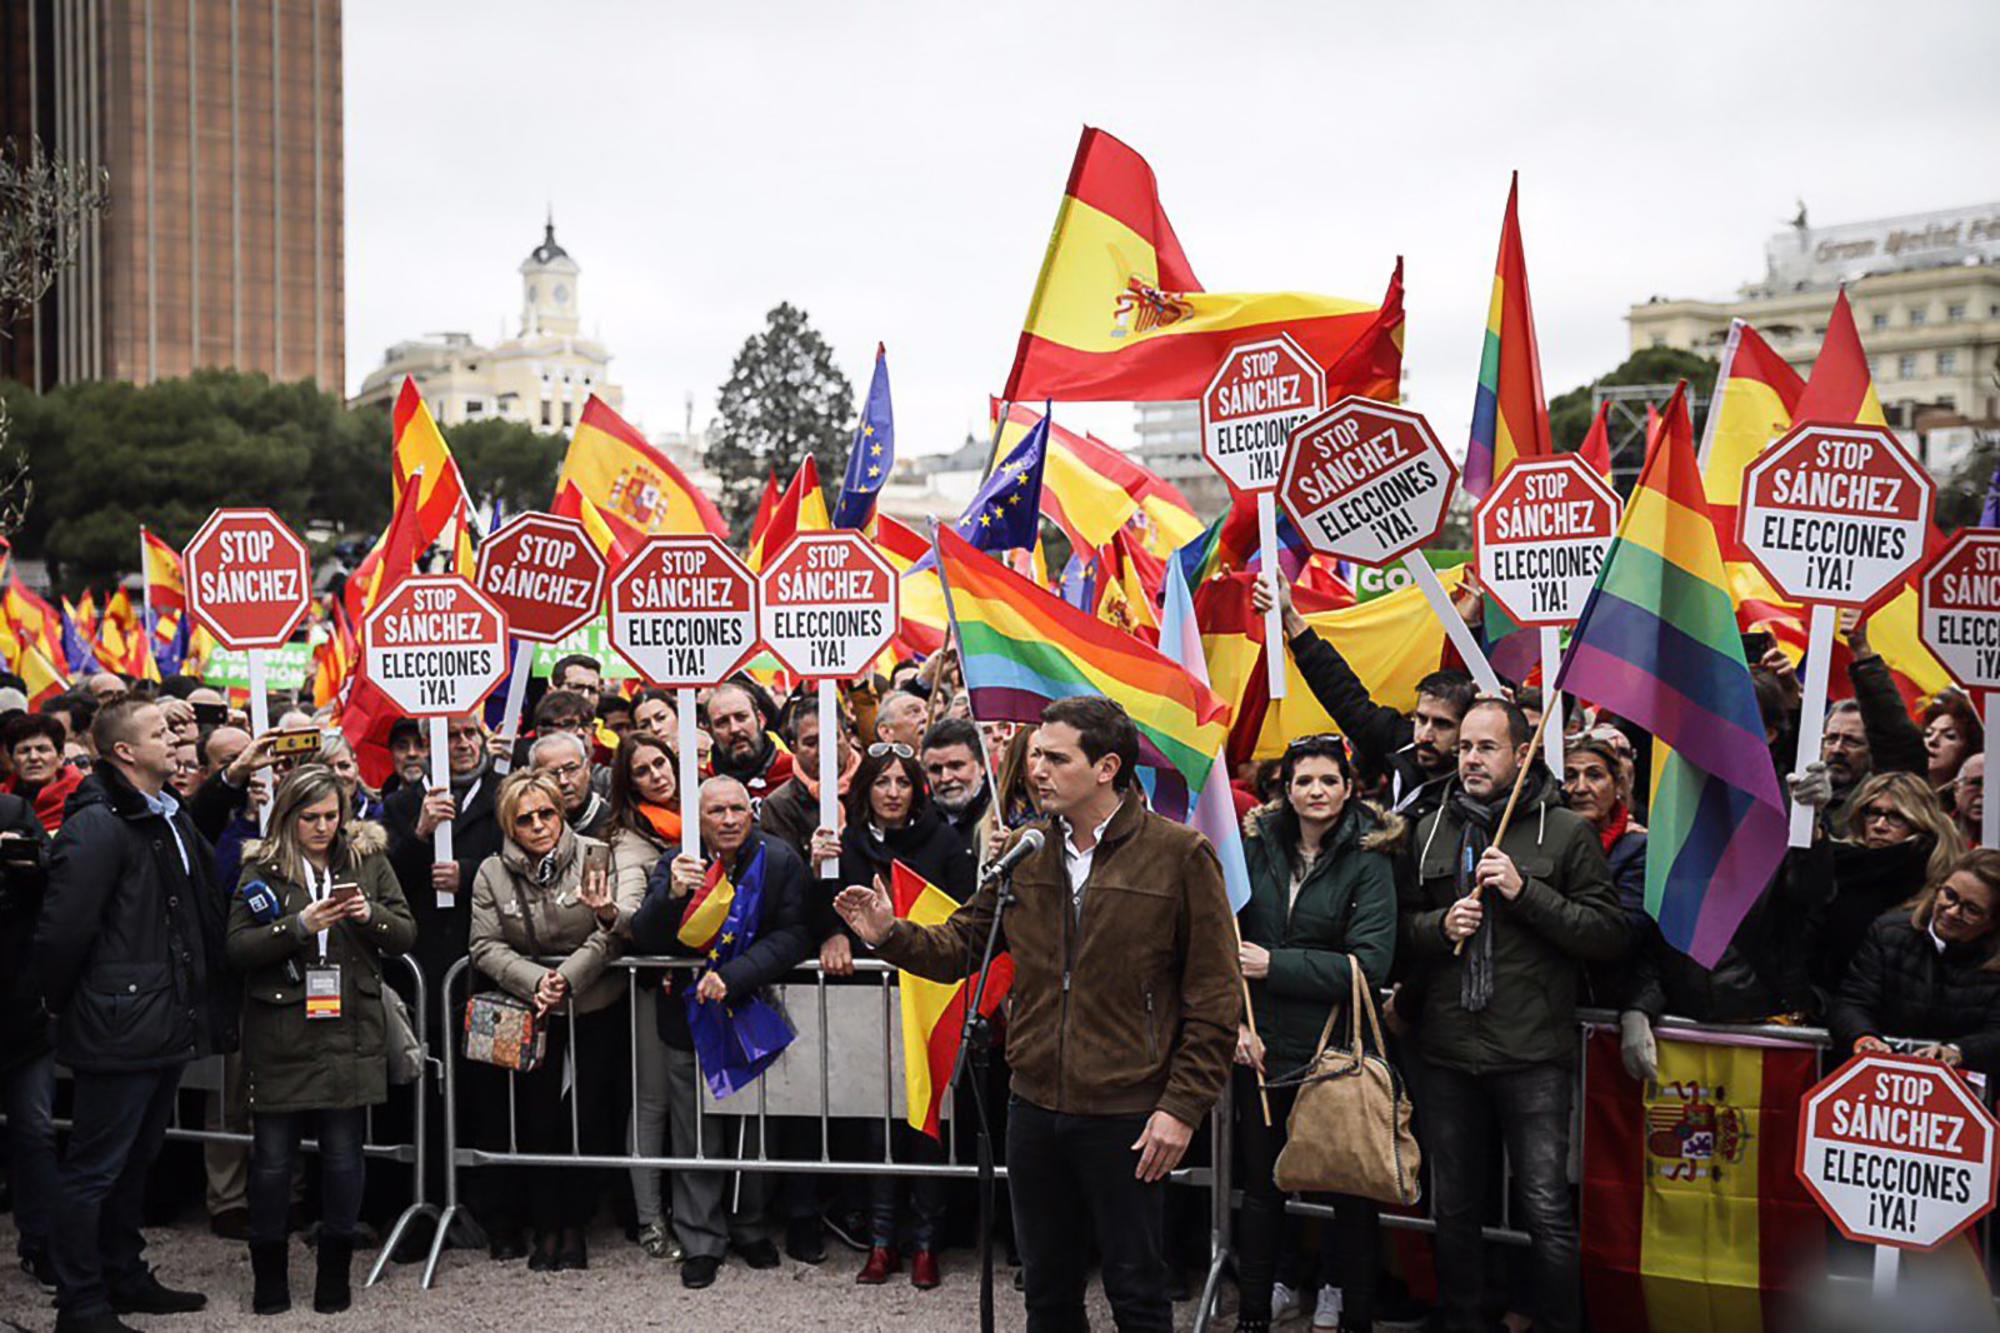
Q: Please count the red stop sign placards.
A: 11